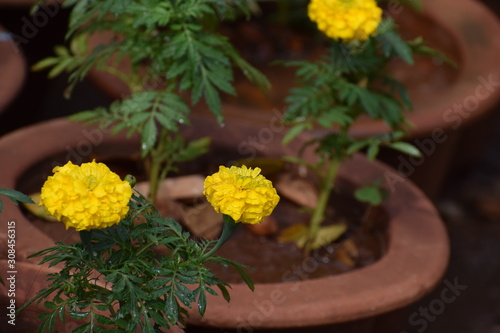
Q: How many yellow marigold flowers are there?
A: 3